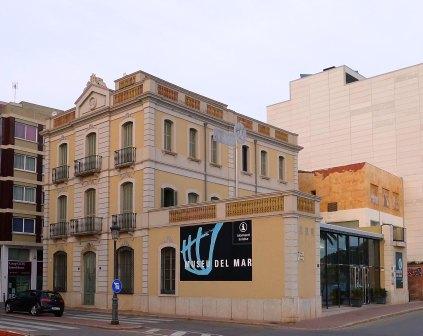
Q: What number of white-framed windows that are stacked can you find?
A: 4